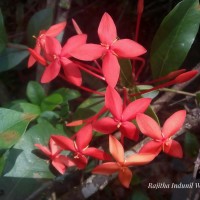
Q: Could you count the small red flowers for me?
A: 8